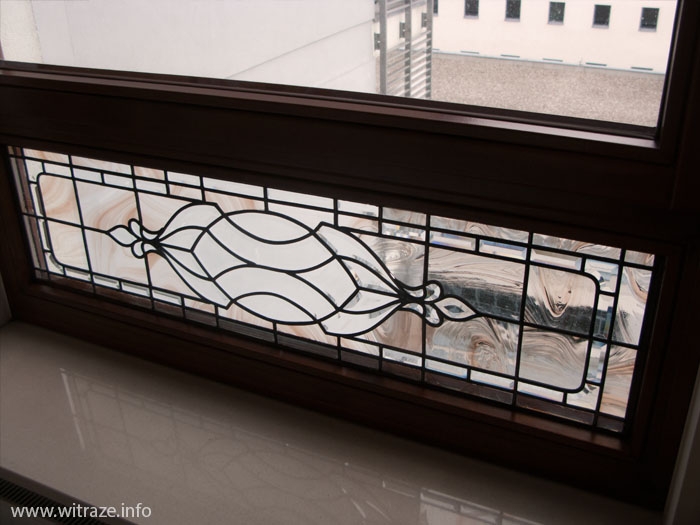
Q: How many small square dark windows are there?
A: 5